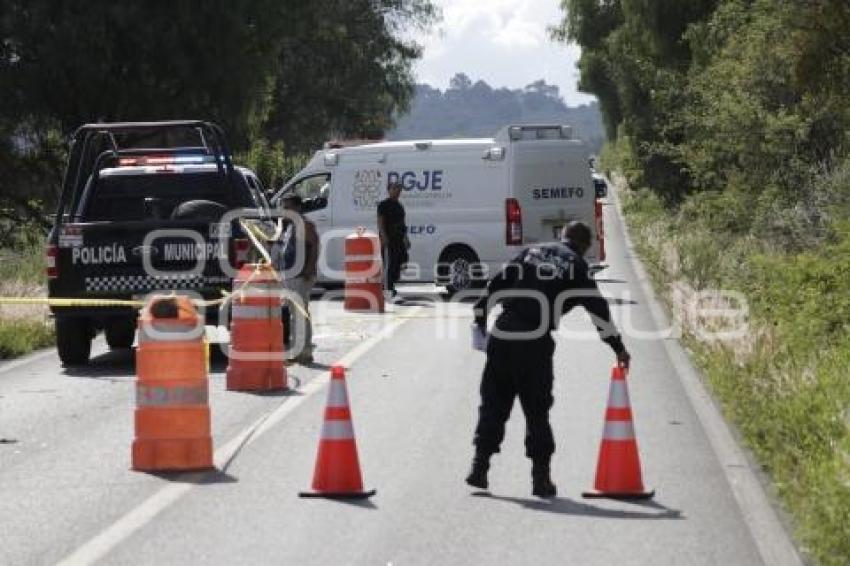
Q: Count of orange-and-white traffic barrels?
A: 3